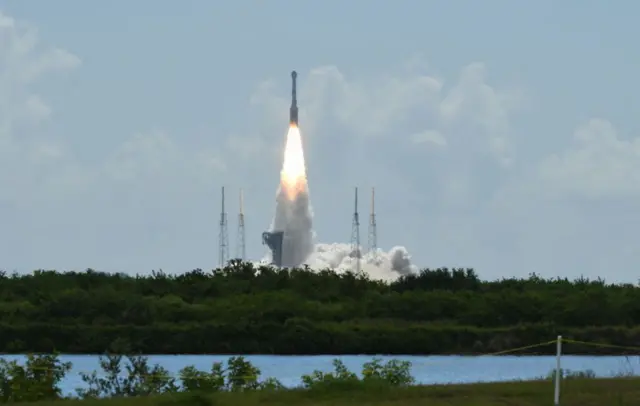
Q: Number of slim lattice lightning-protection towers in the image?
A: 4